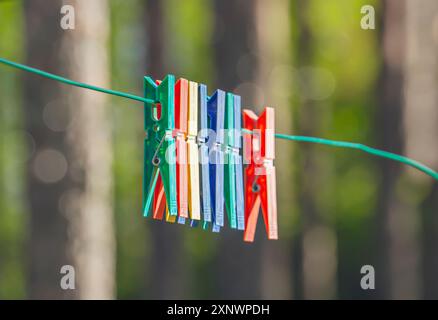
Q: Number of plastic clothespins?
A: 8